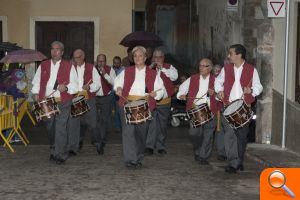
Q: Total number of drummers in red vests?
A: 5